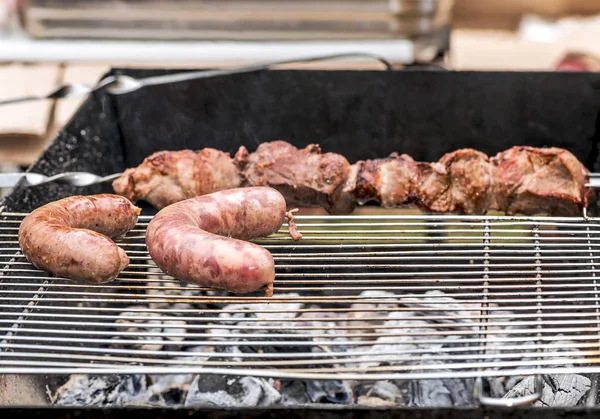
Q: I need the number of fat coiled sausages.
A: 2